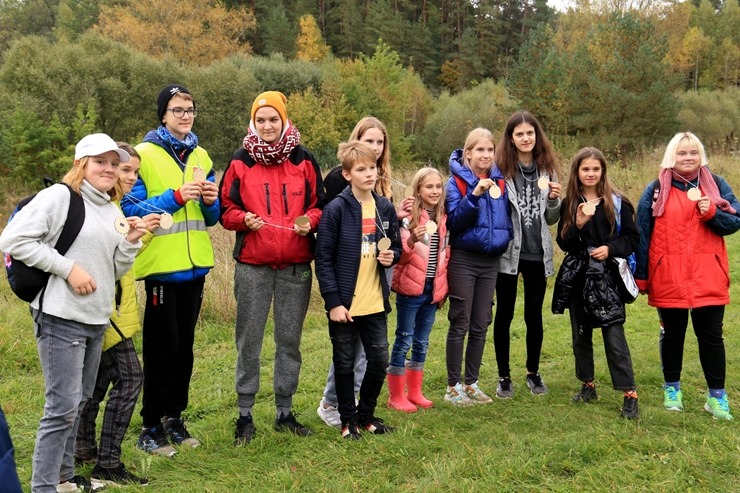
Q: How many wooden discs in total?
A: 11